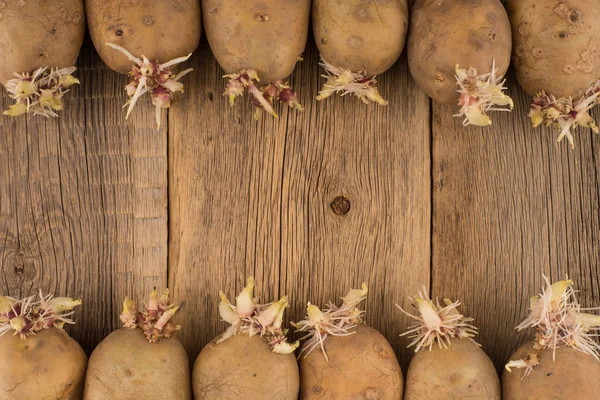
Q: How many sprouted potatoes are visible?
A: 12